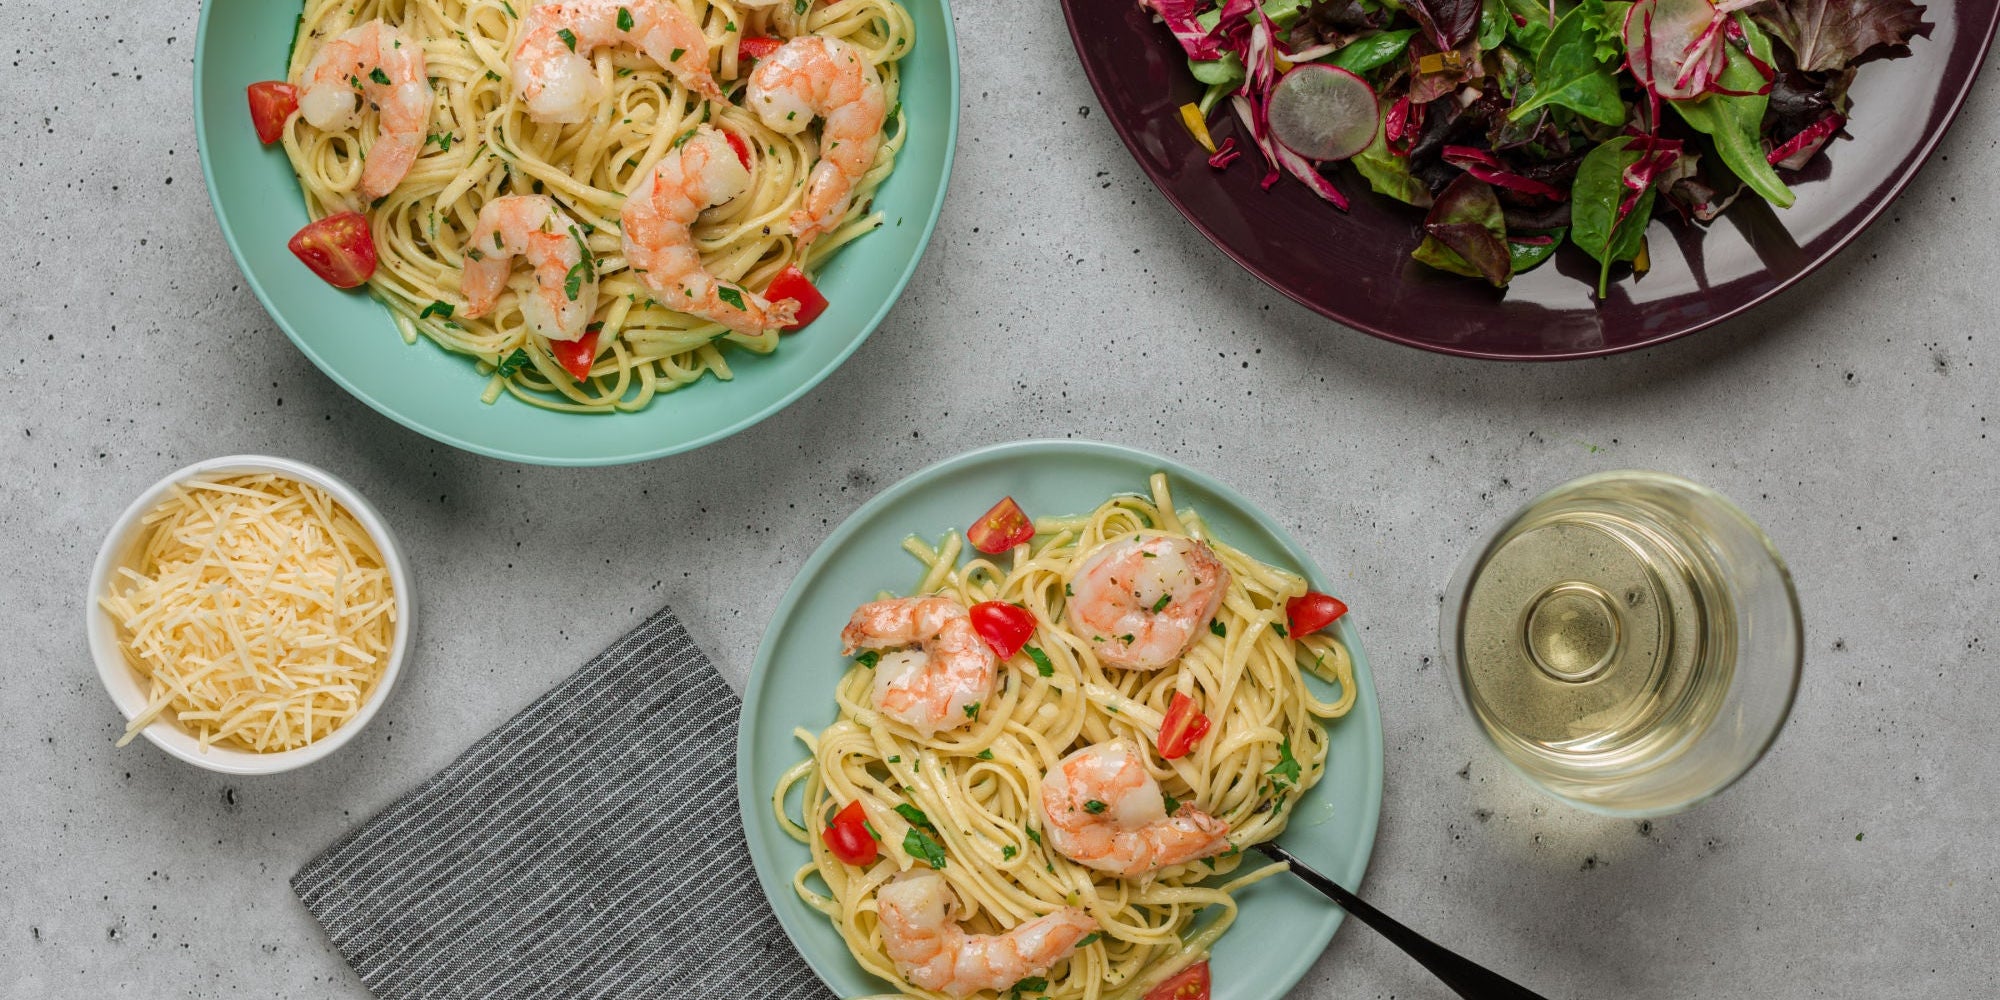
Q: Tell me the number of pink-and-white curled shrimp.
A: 9